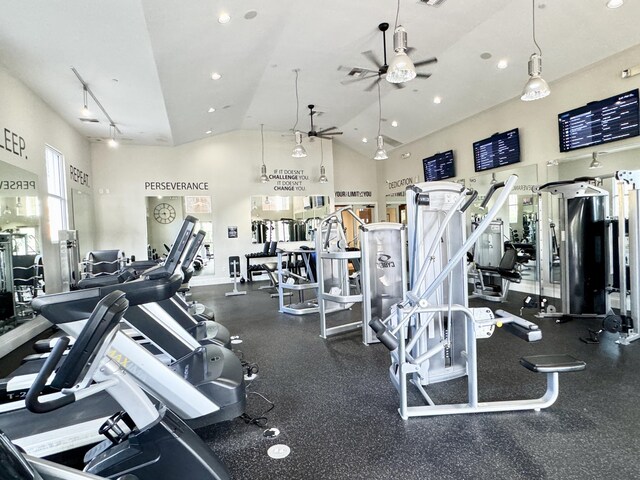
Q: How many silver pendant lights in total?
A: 6